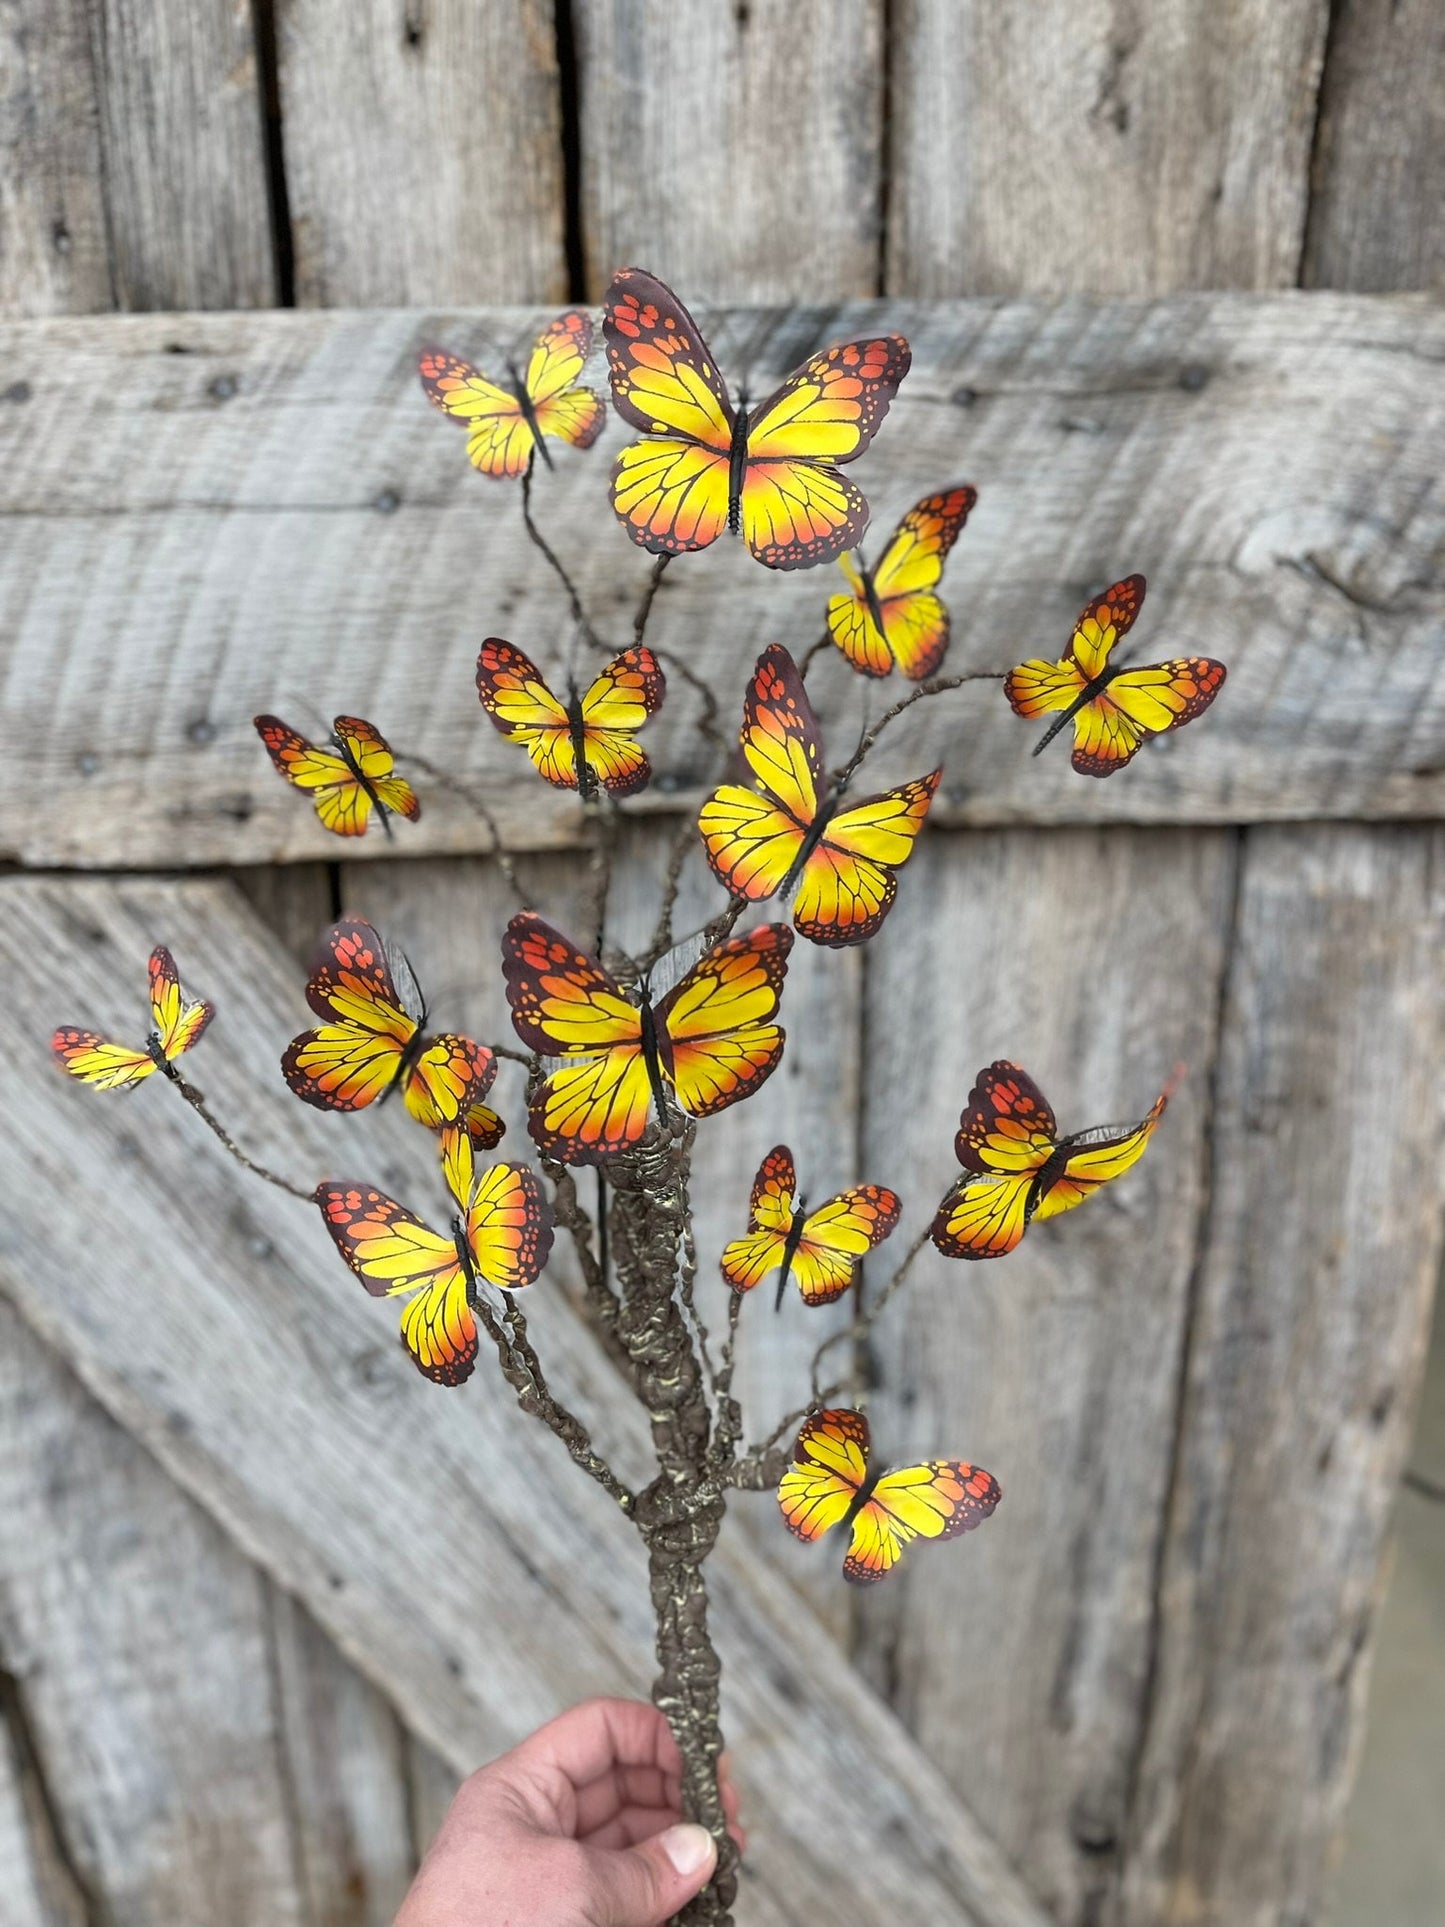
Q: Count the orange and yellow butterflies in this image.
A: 14